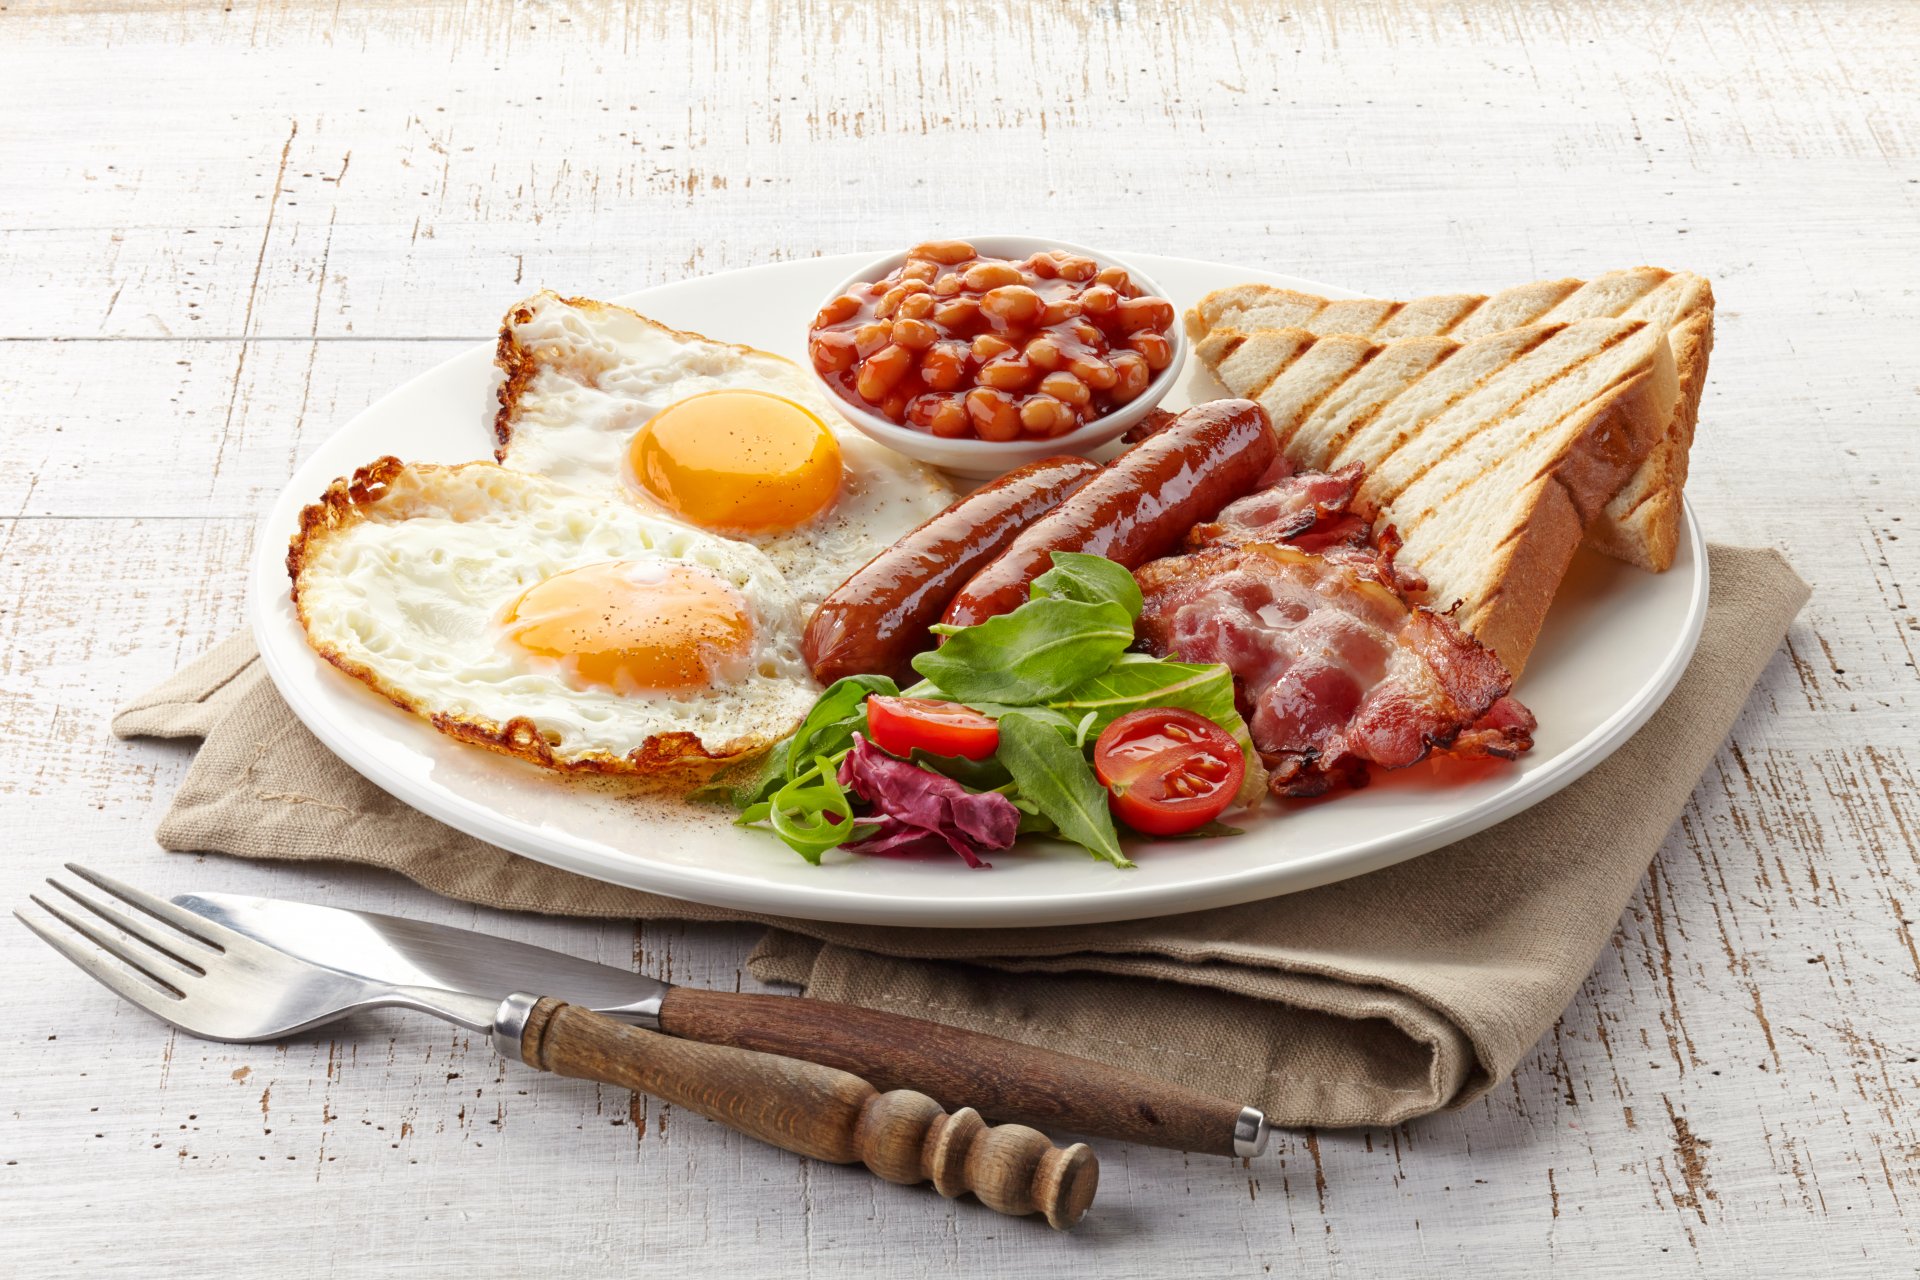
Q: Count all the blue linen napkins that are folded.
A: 0